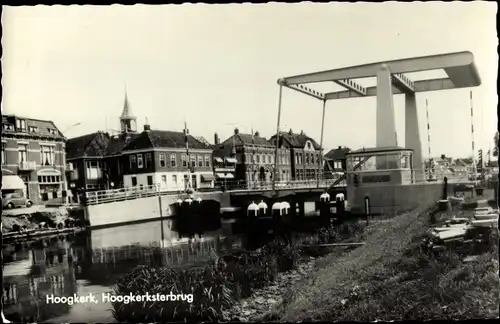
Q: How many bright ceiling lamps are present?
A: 0